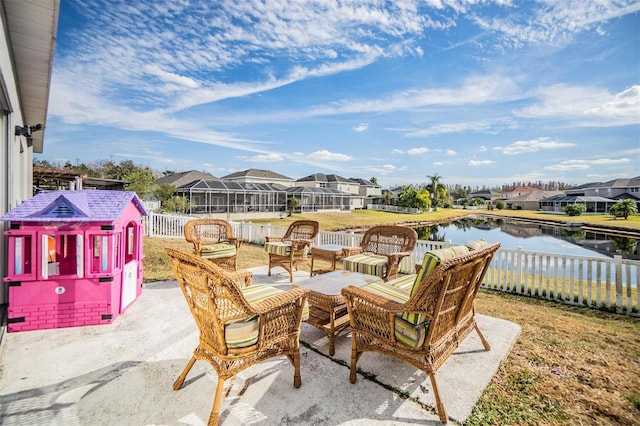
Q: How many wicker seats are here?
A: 5